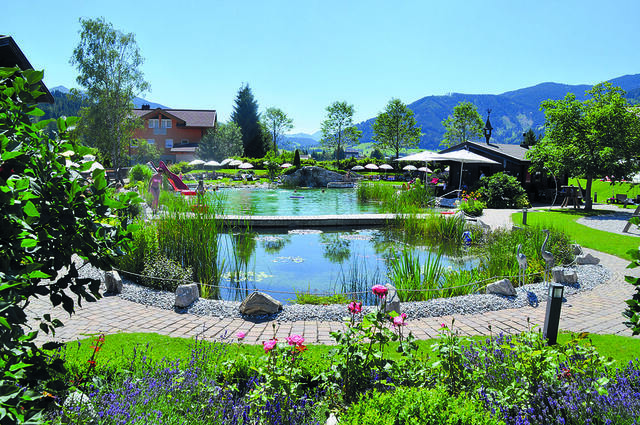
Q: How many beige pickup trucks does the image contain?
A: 0